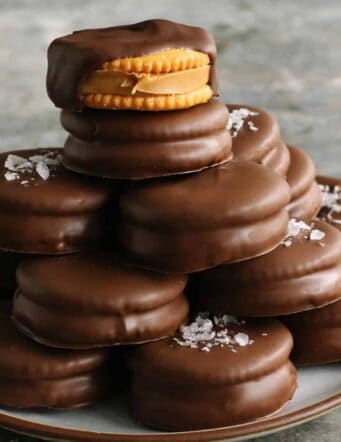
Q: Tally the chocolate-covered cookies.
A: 12